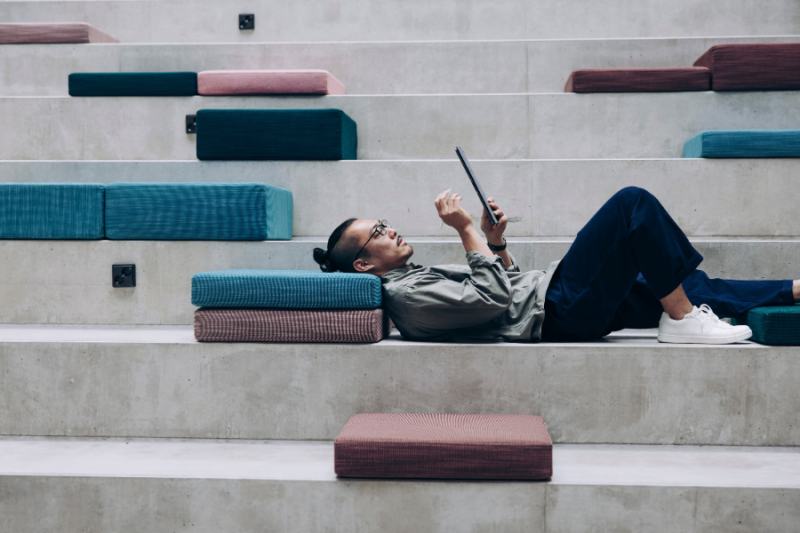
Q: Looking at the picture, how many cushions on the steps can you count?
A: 13